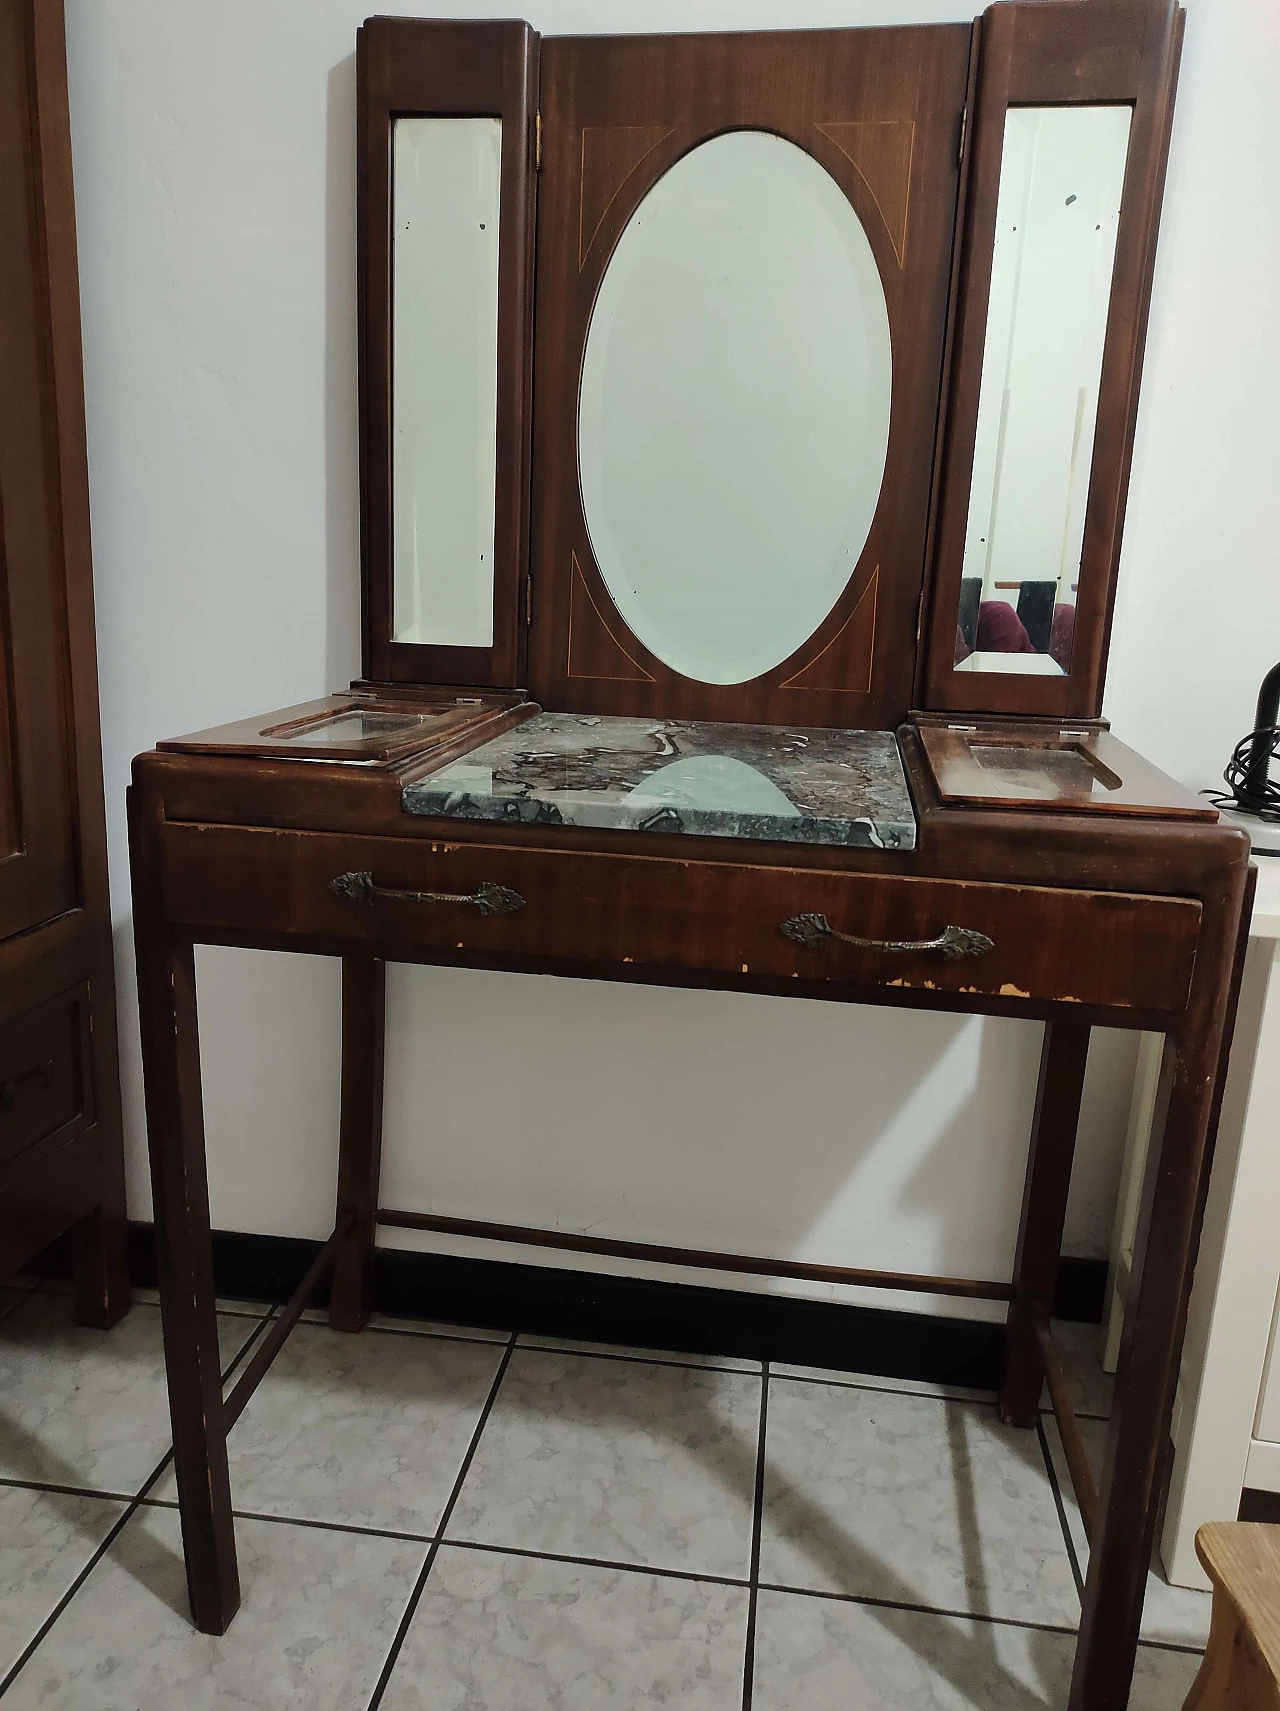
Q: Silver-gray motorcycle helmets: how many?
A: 0